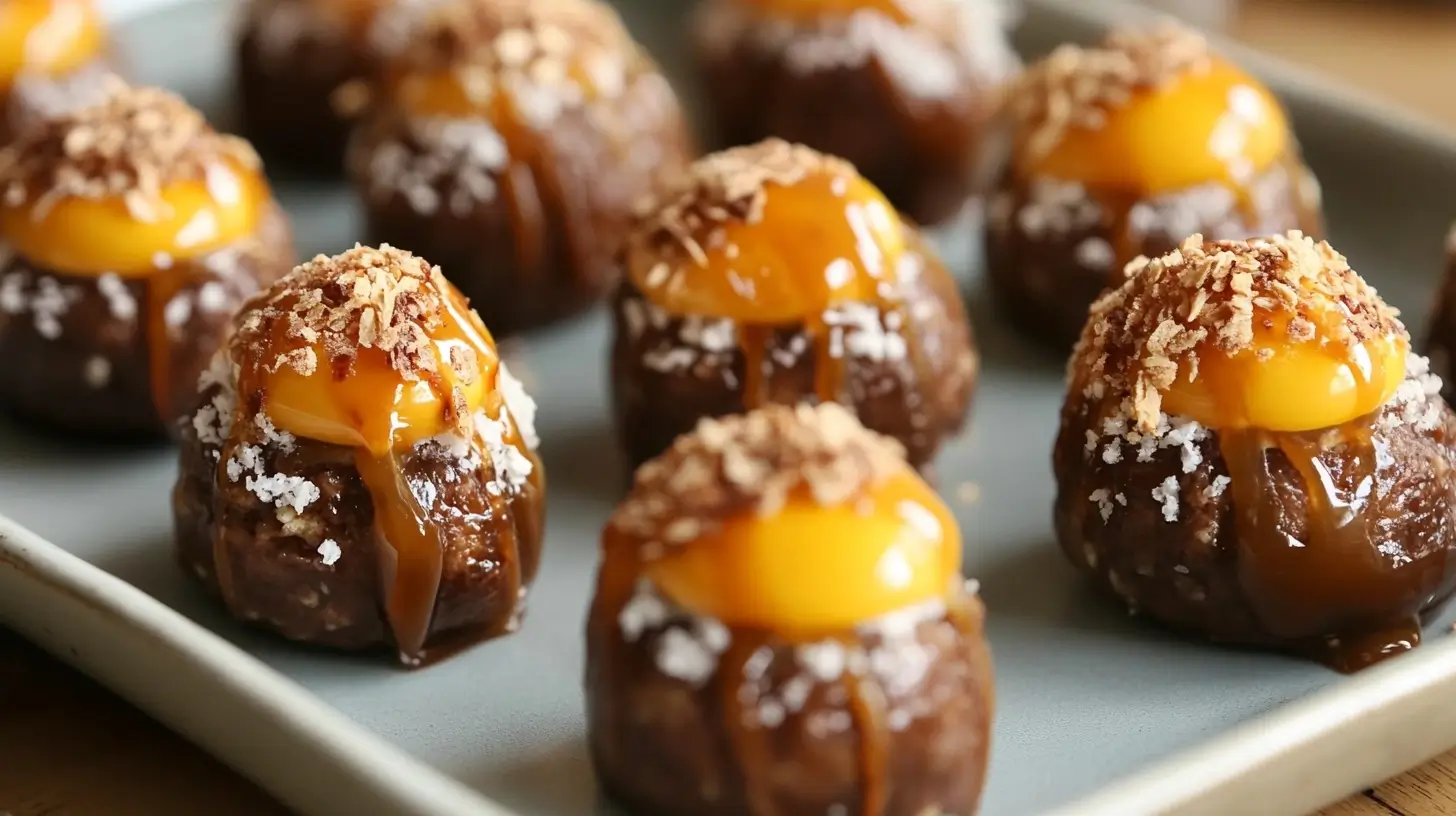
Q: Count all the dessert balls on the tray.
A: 11